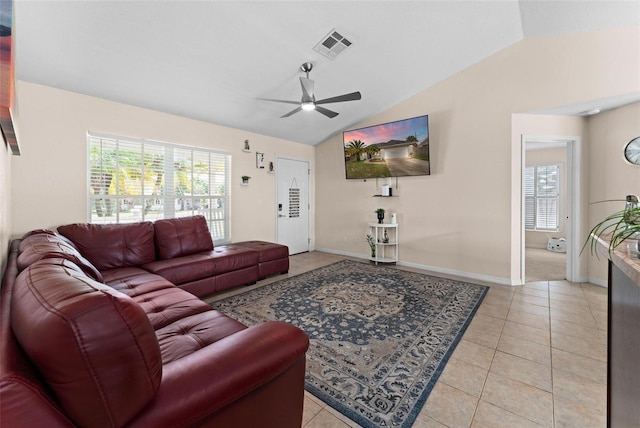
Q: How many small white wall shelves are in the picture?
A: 3